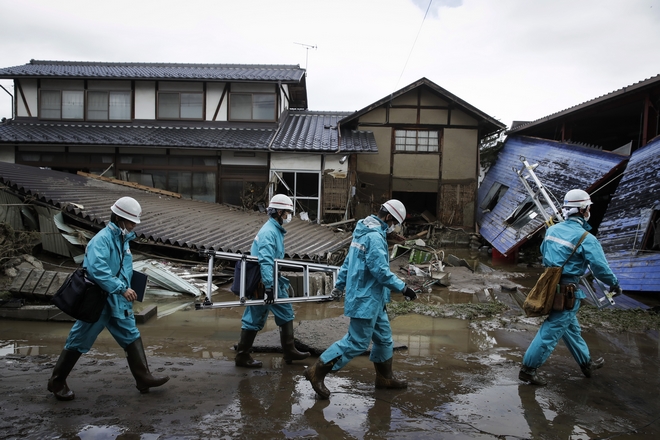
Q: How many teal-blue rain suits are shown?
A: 4